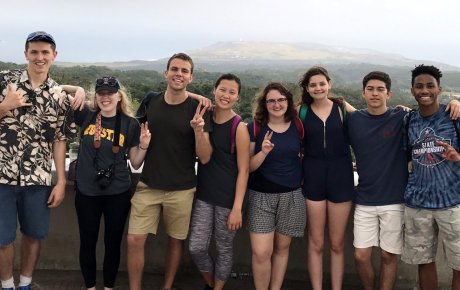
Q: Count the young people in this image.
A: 8